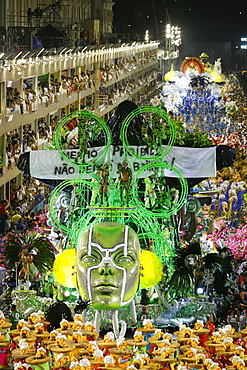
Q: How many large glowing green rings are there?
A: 4